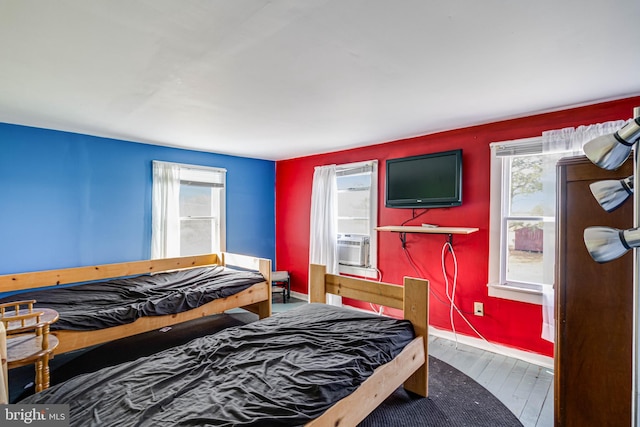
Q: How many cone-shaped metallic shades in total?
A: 3